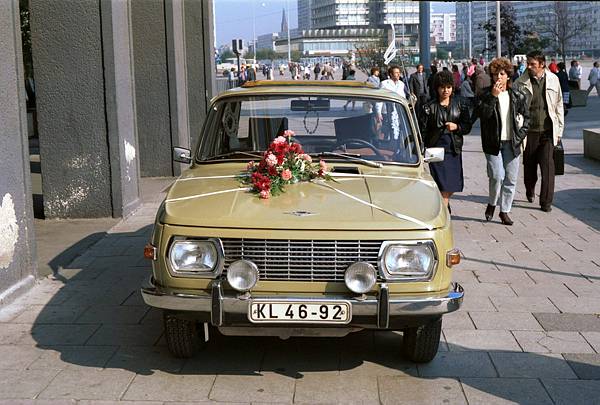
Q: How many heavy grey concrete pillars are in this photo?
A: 4